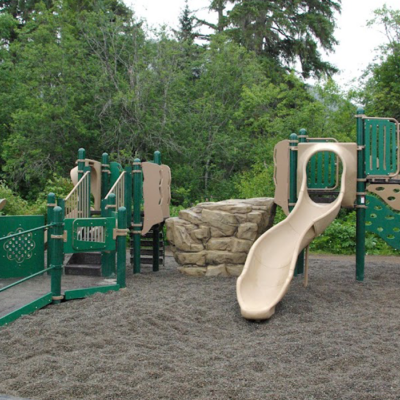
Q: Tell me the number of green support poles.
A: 11